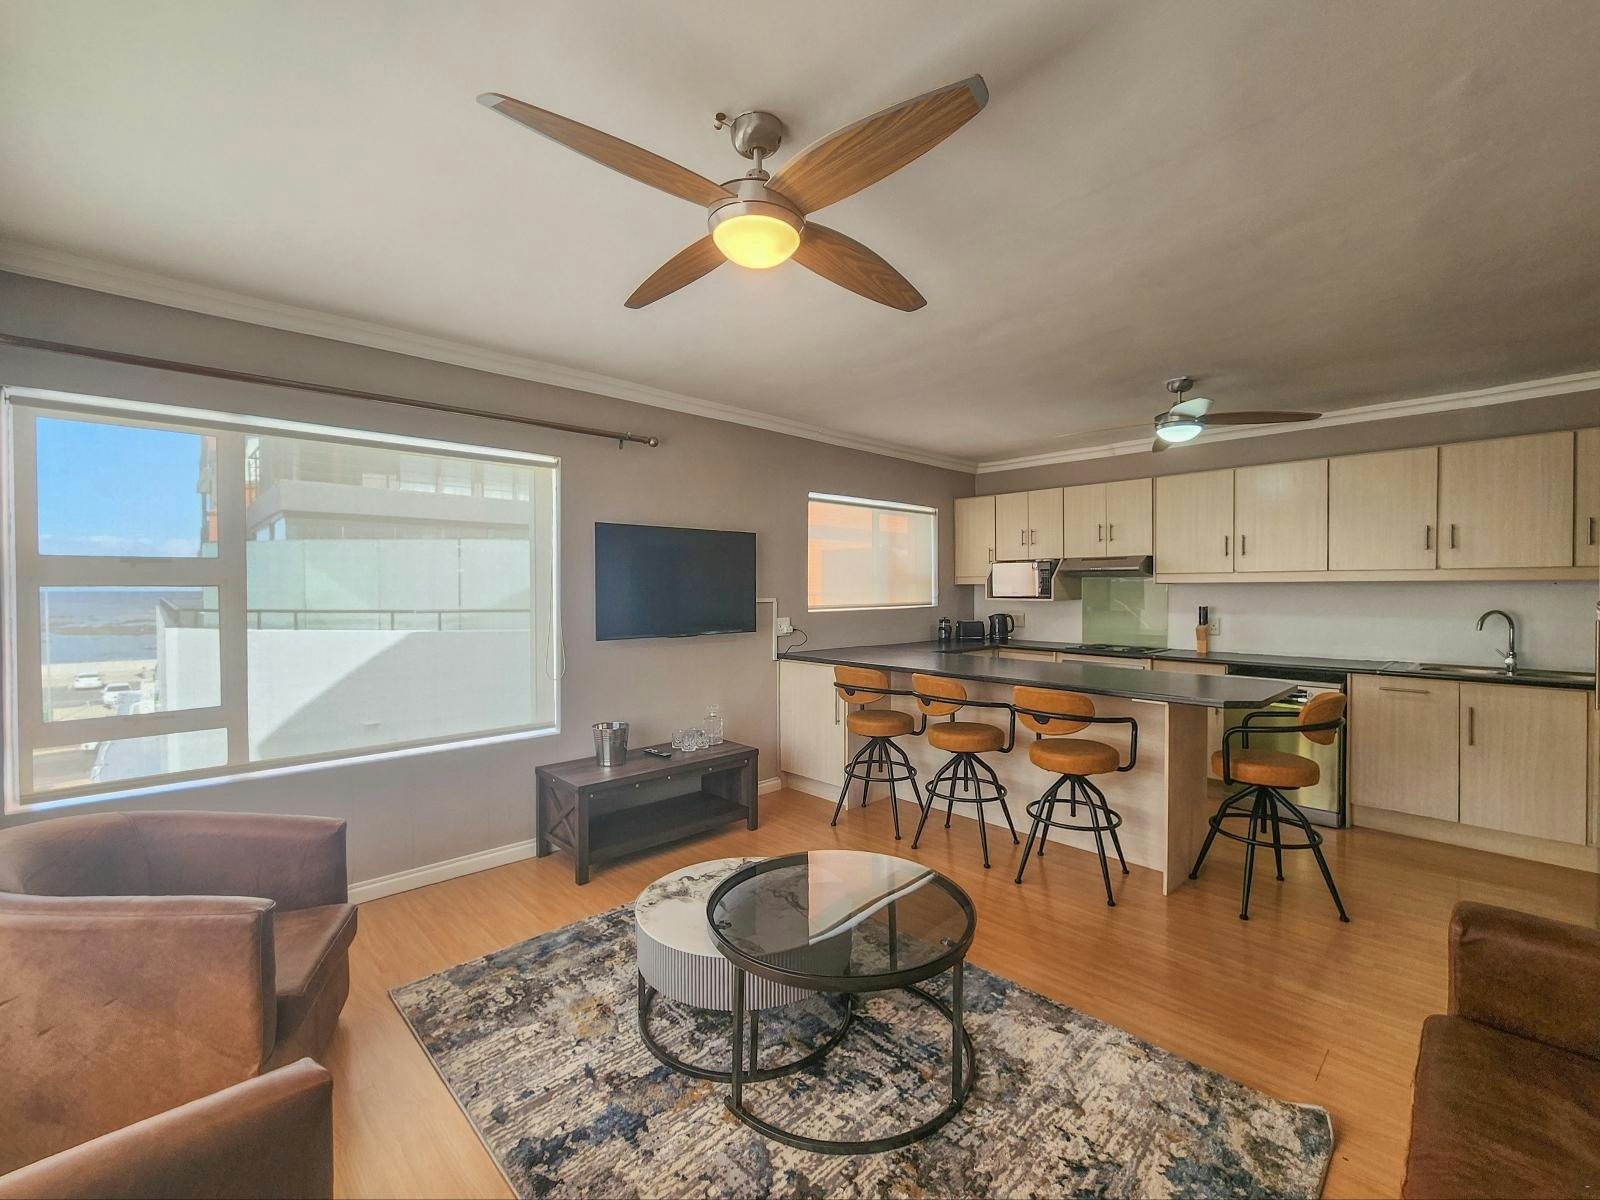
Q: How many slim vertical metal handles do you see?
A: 12